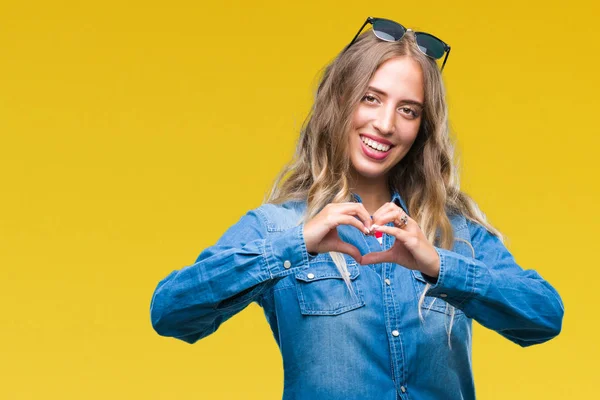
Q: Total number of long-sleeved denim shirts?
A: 1